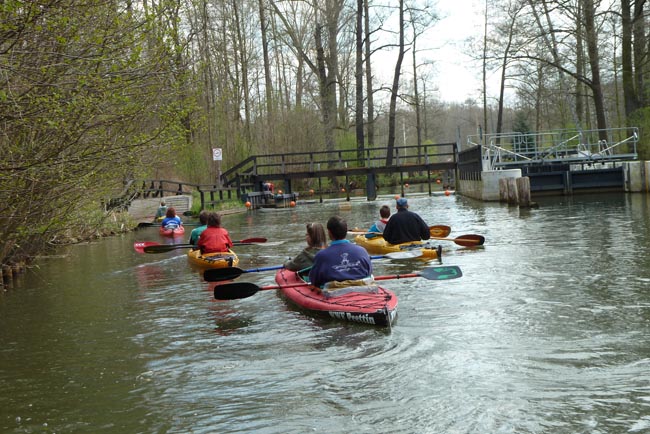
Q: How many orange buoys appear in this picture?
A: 9